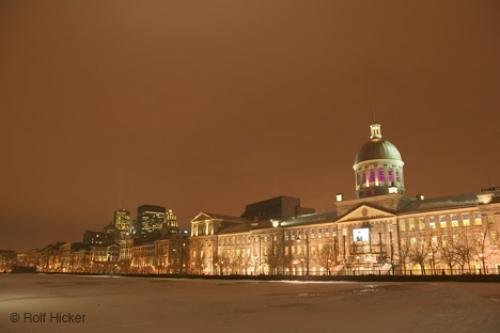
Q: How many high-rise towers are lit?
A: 3